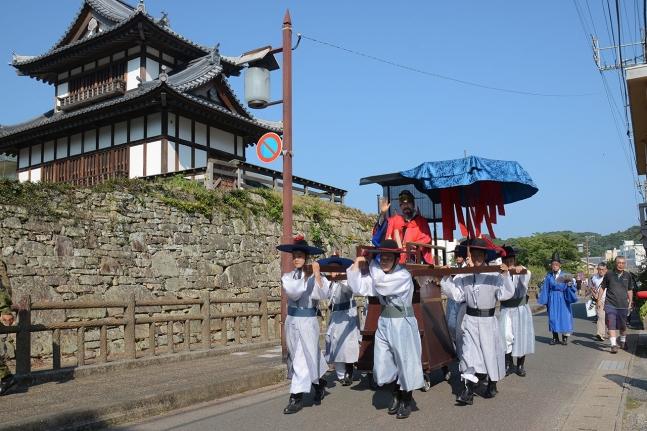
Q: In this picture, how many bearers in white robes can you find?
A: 6